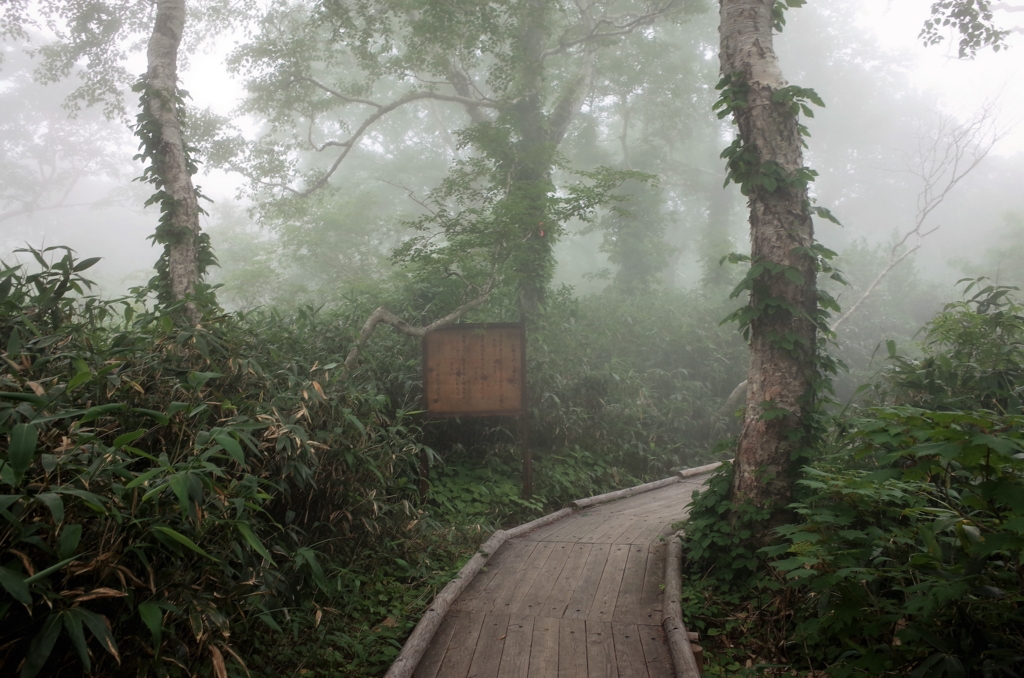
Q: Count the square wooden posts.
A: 2